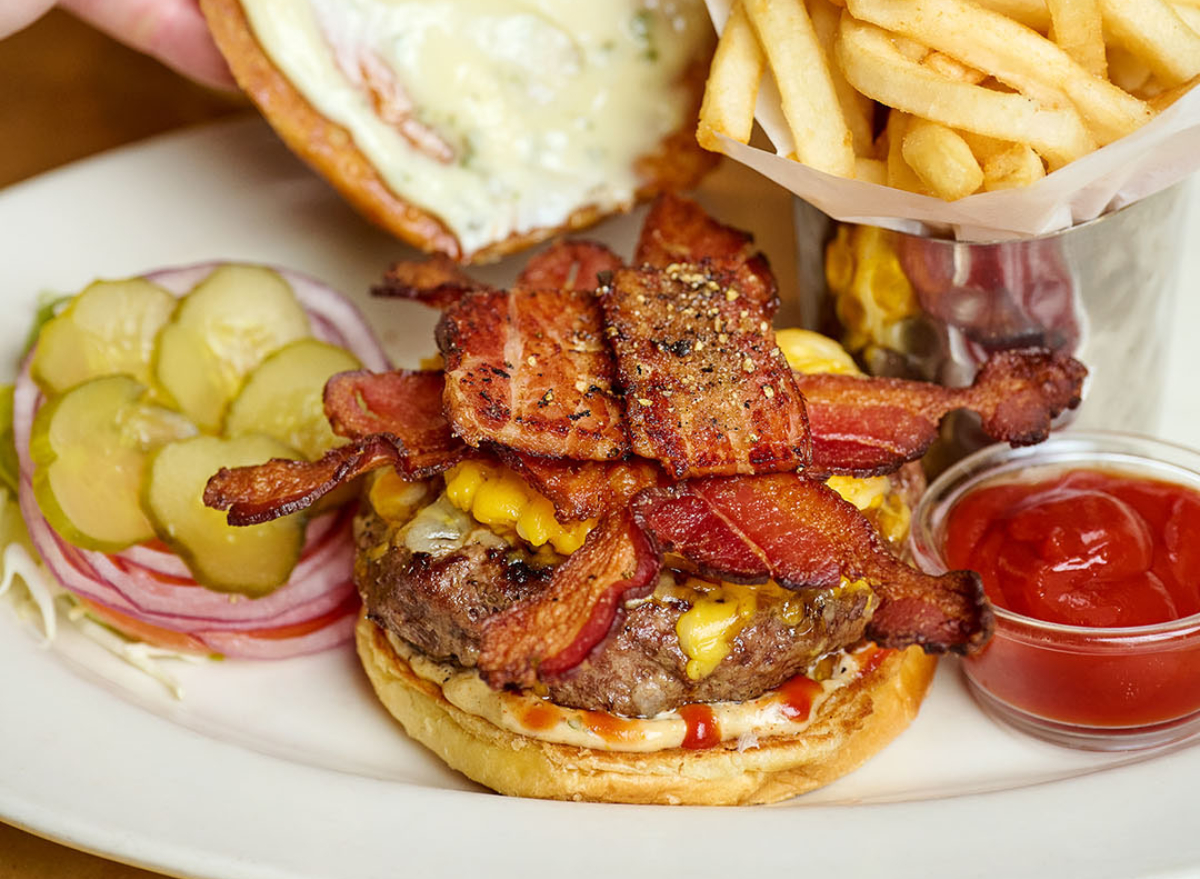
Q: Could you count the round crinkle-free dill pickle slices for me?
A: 5